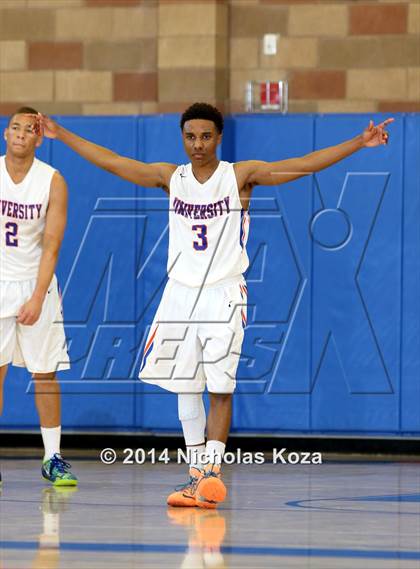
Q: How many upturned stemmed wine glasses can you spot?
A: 0